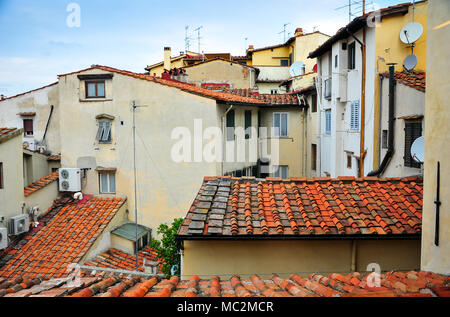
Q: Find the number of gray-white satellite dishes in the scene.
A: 4